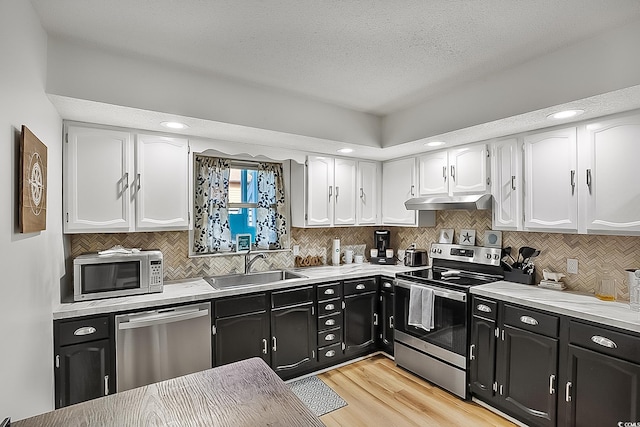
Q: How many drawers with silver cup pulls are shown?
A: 11